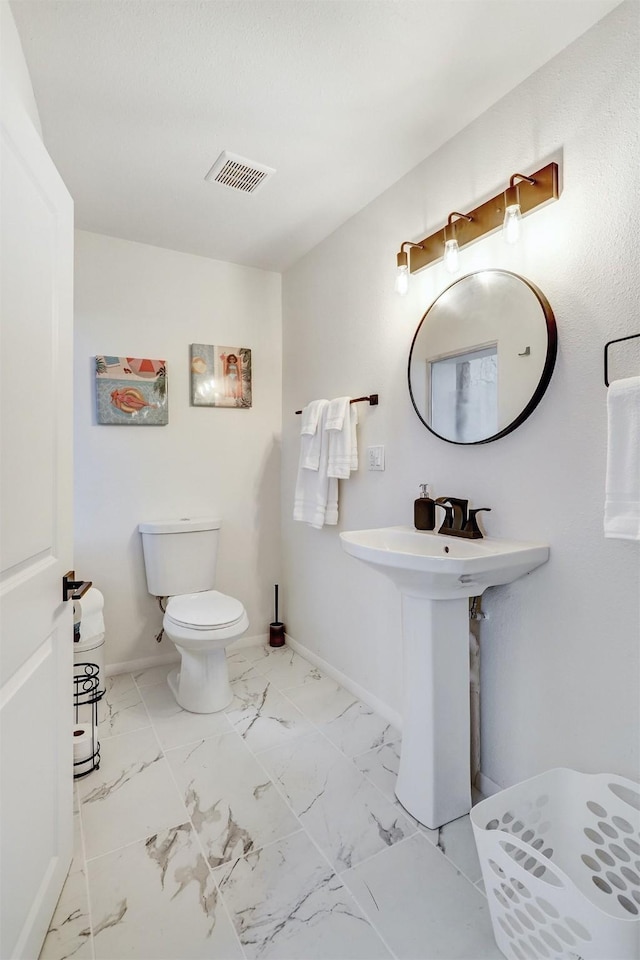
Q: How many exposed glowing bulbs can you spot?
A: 3